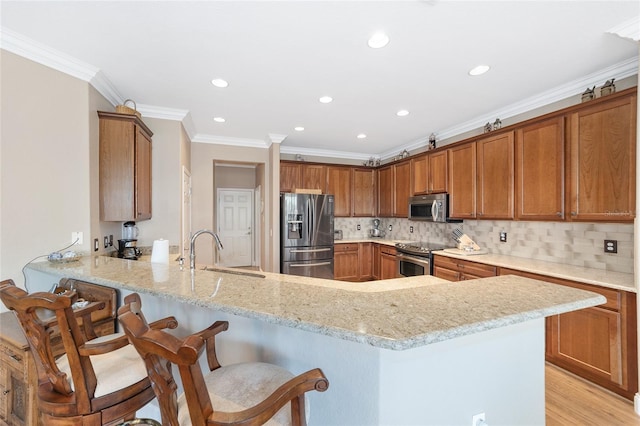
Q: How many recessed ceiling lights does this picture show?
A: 8